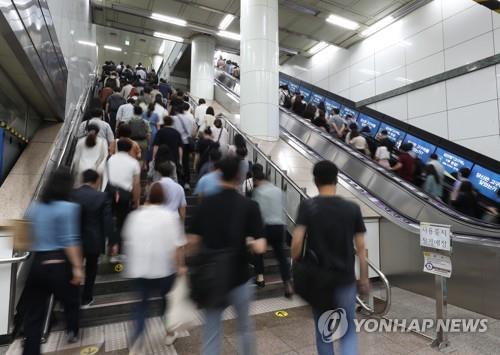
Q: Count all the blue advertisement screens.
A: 11